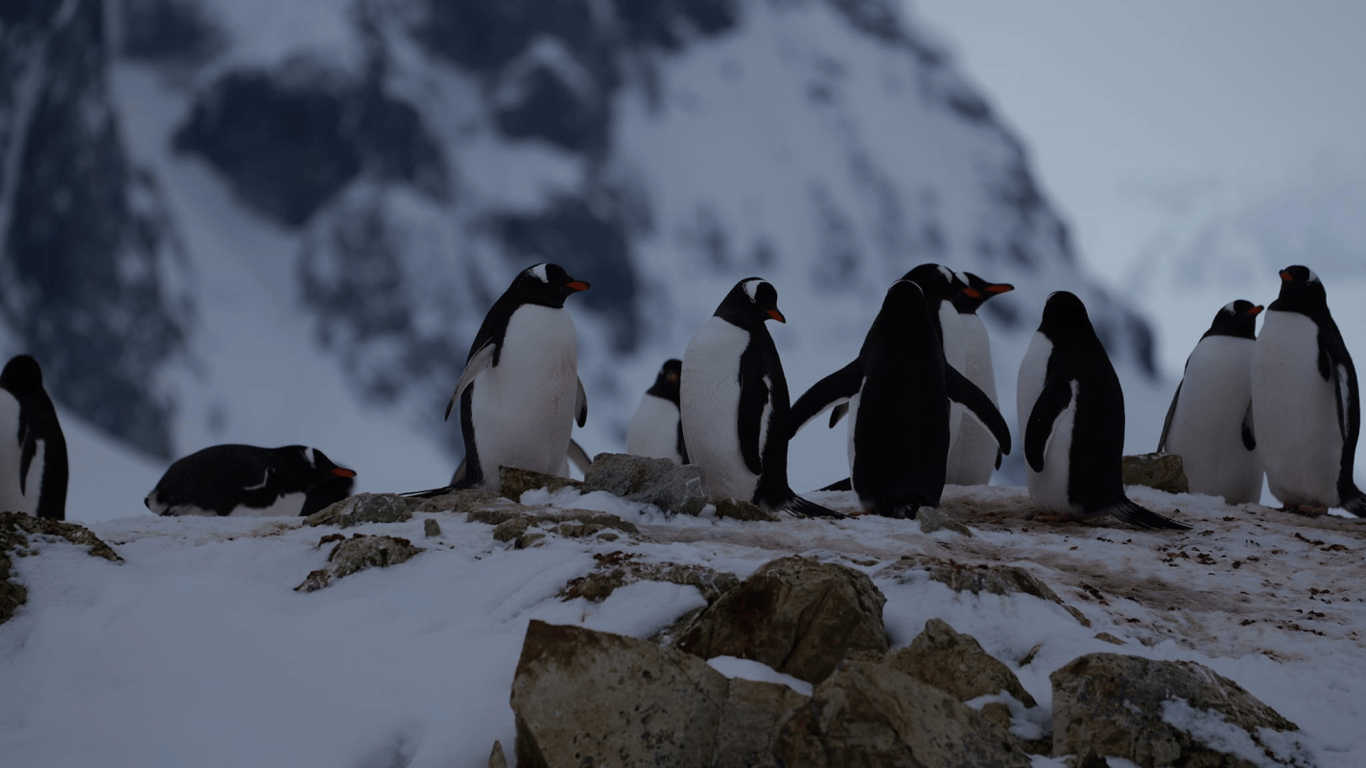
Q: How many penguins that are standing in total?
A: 10